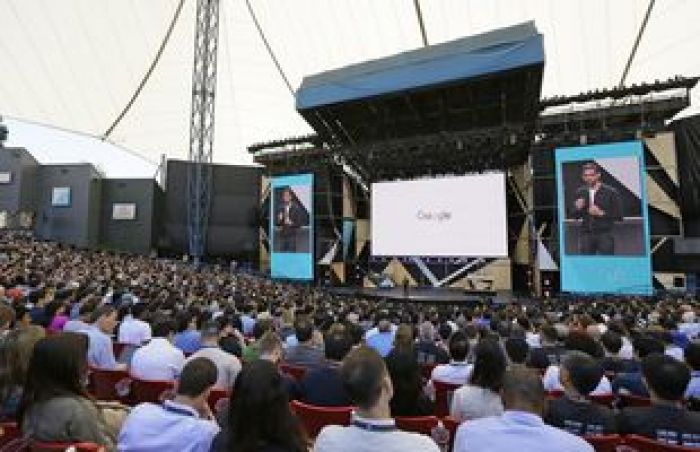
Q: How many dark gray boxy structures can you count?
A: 4